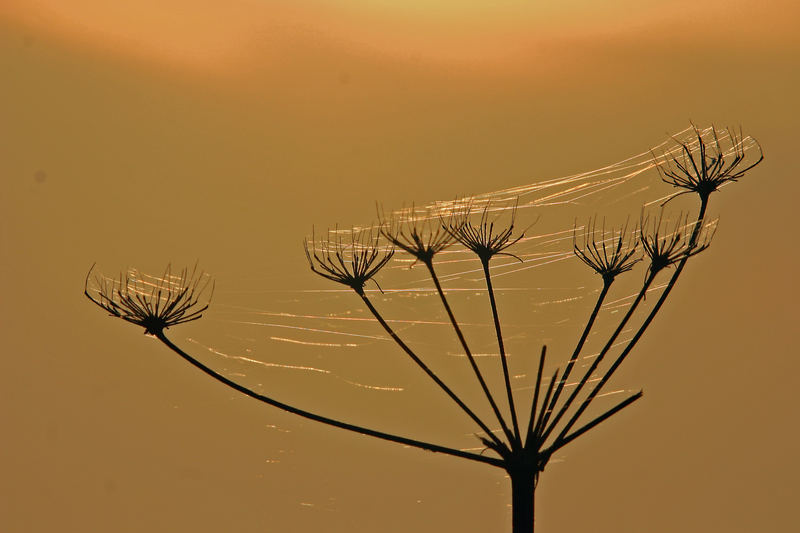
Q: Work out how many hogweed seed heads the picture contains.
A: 7